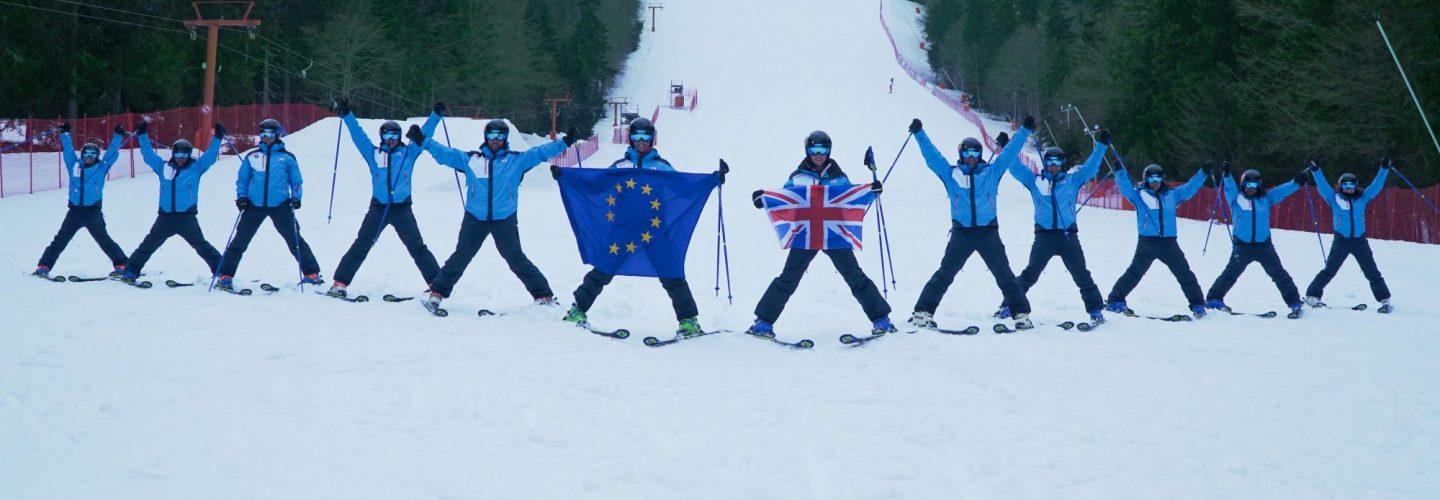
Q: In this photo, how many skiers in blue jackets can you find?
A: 12